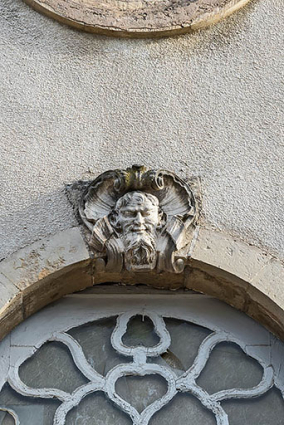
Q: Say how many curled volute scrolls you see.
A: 4